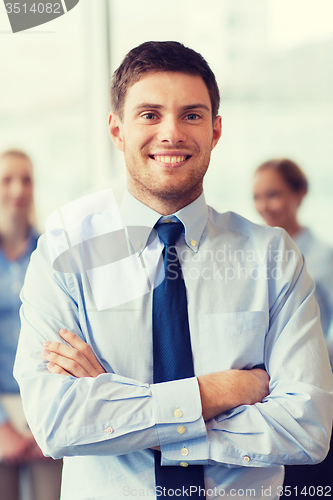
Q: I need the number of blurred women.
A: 2